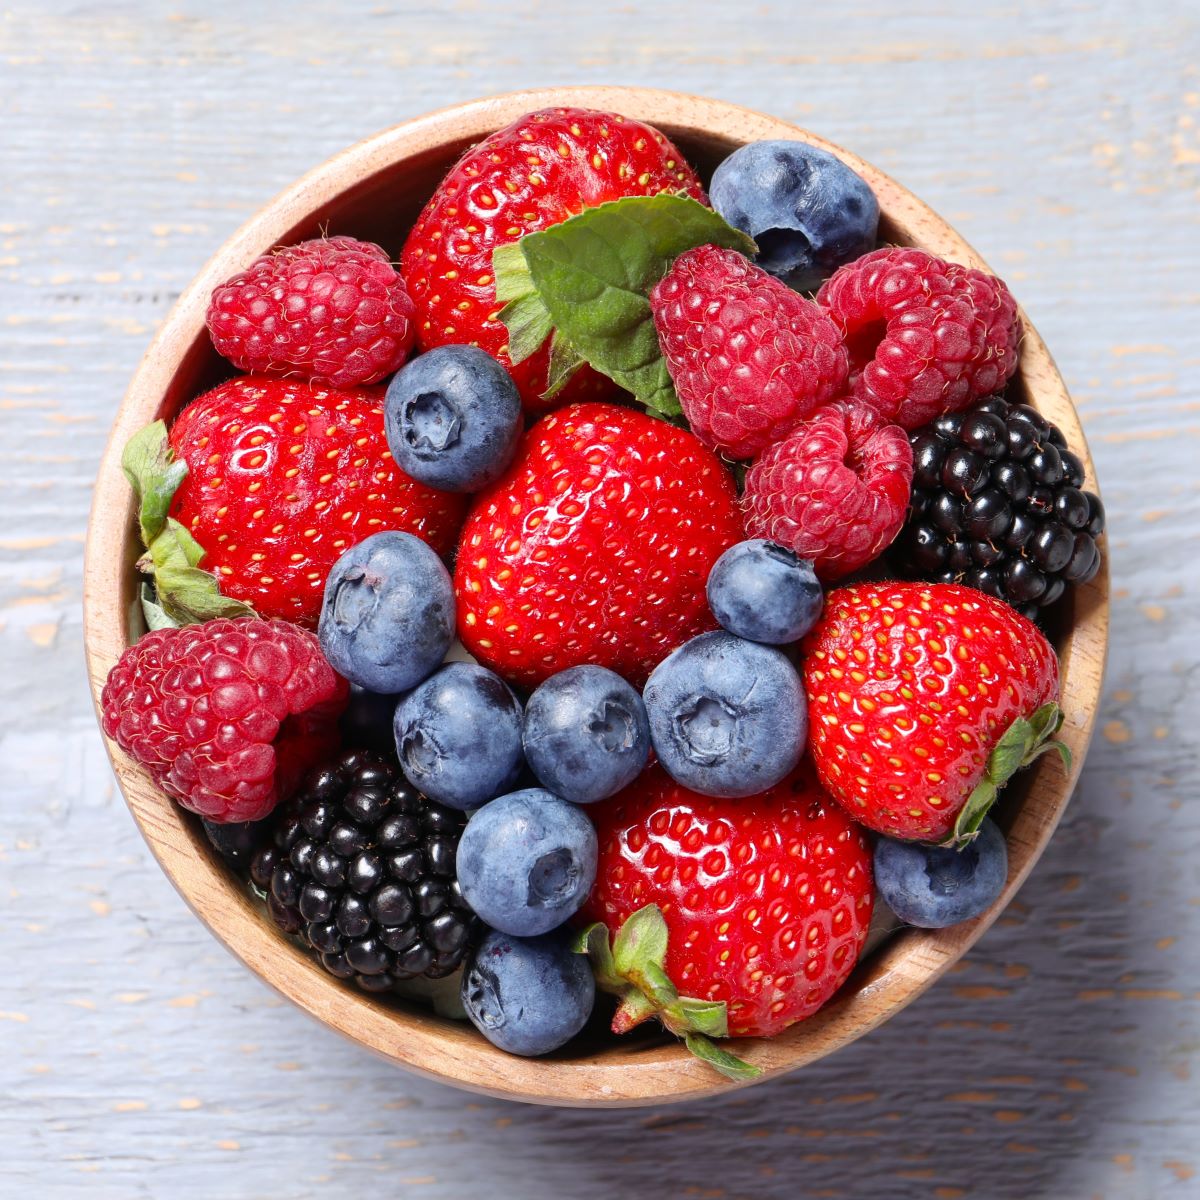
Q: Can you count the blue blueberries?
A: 10